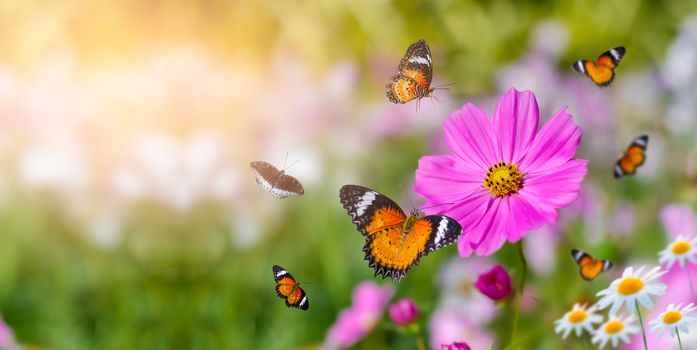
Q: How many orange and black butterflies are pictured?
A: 6